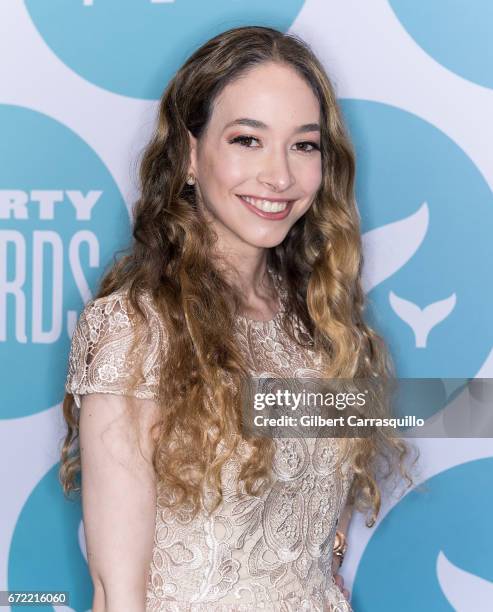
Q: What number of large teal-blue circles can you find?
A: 6